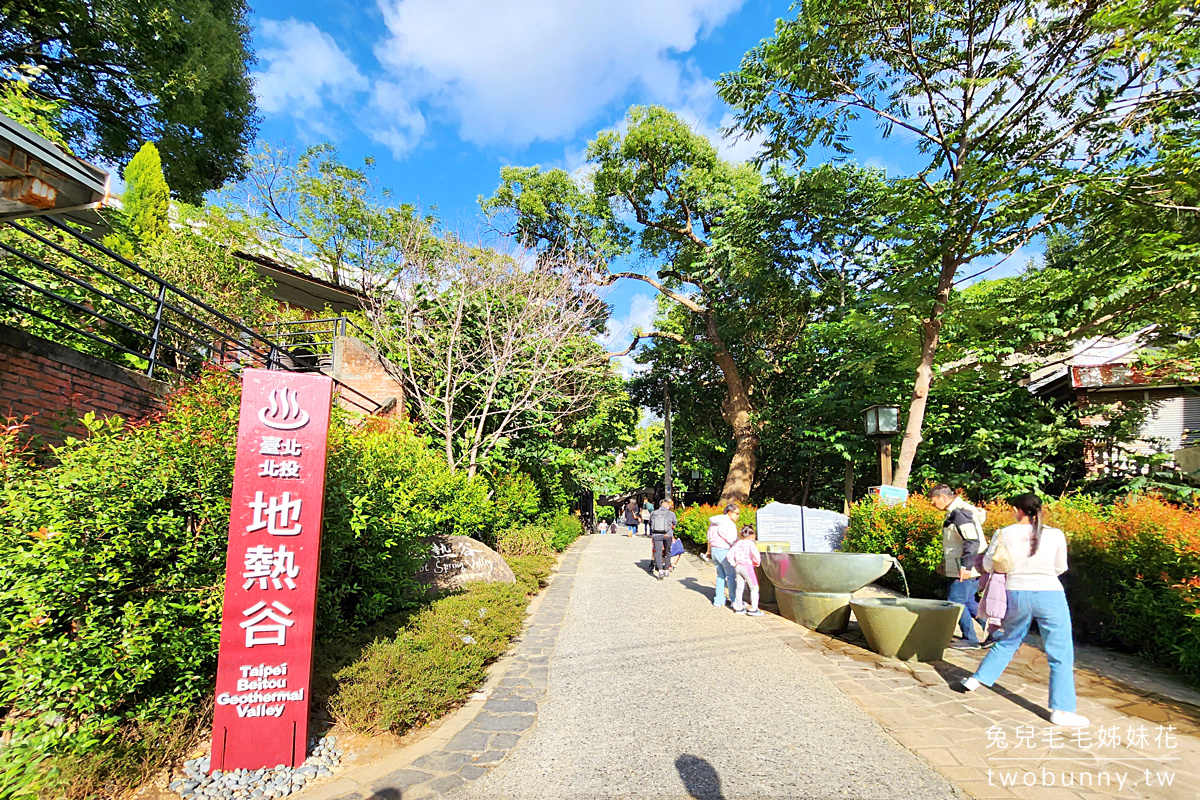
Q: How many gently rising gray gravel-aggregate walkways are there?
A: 1